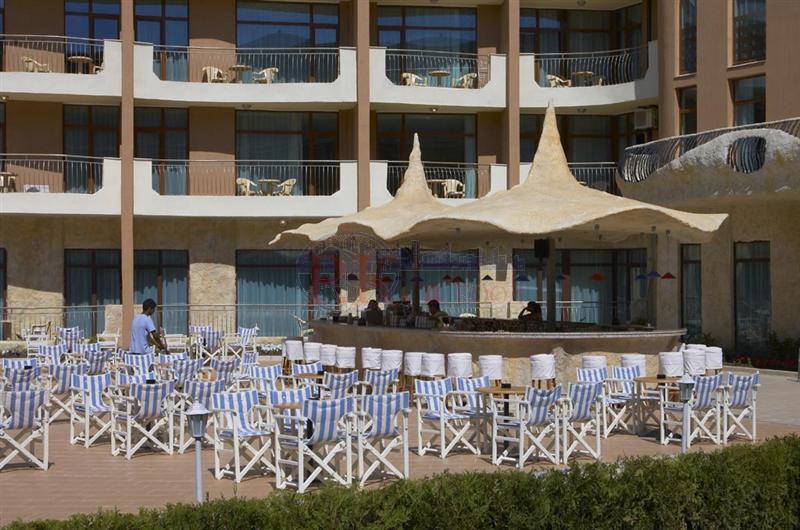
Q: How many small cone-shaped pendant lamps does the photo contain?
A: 13